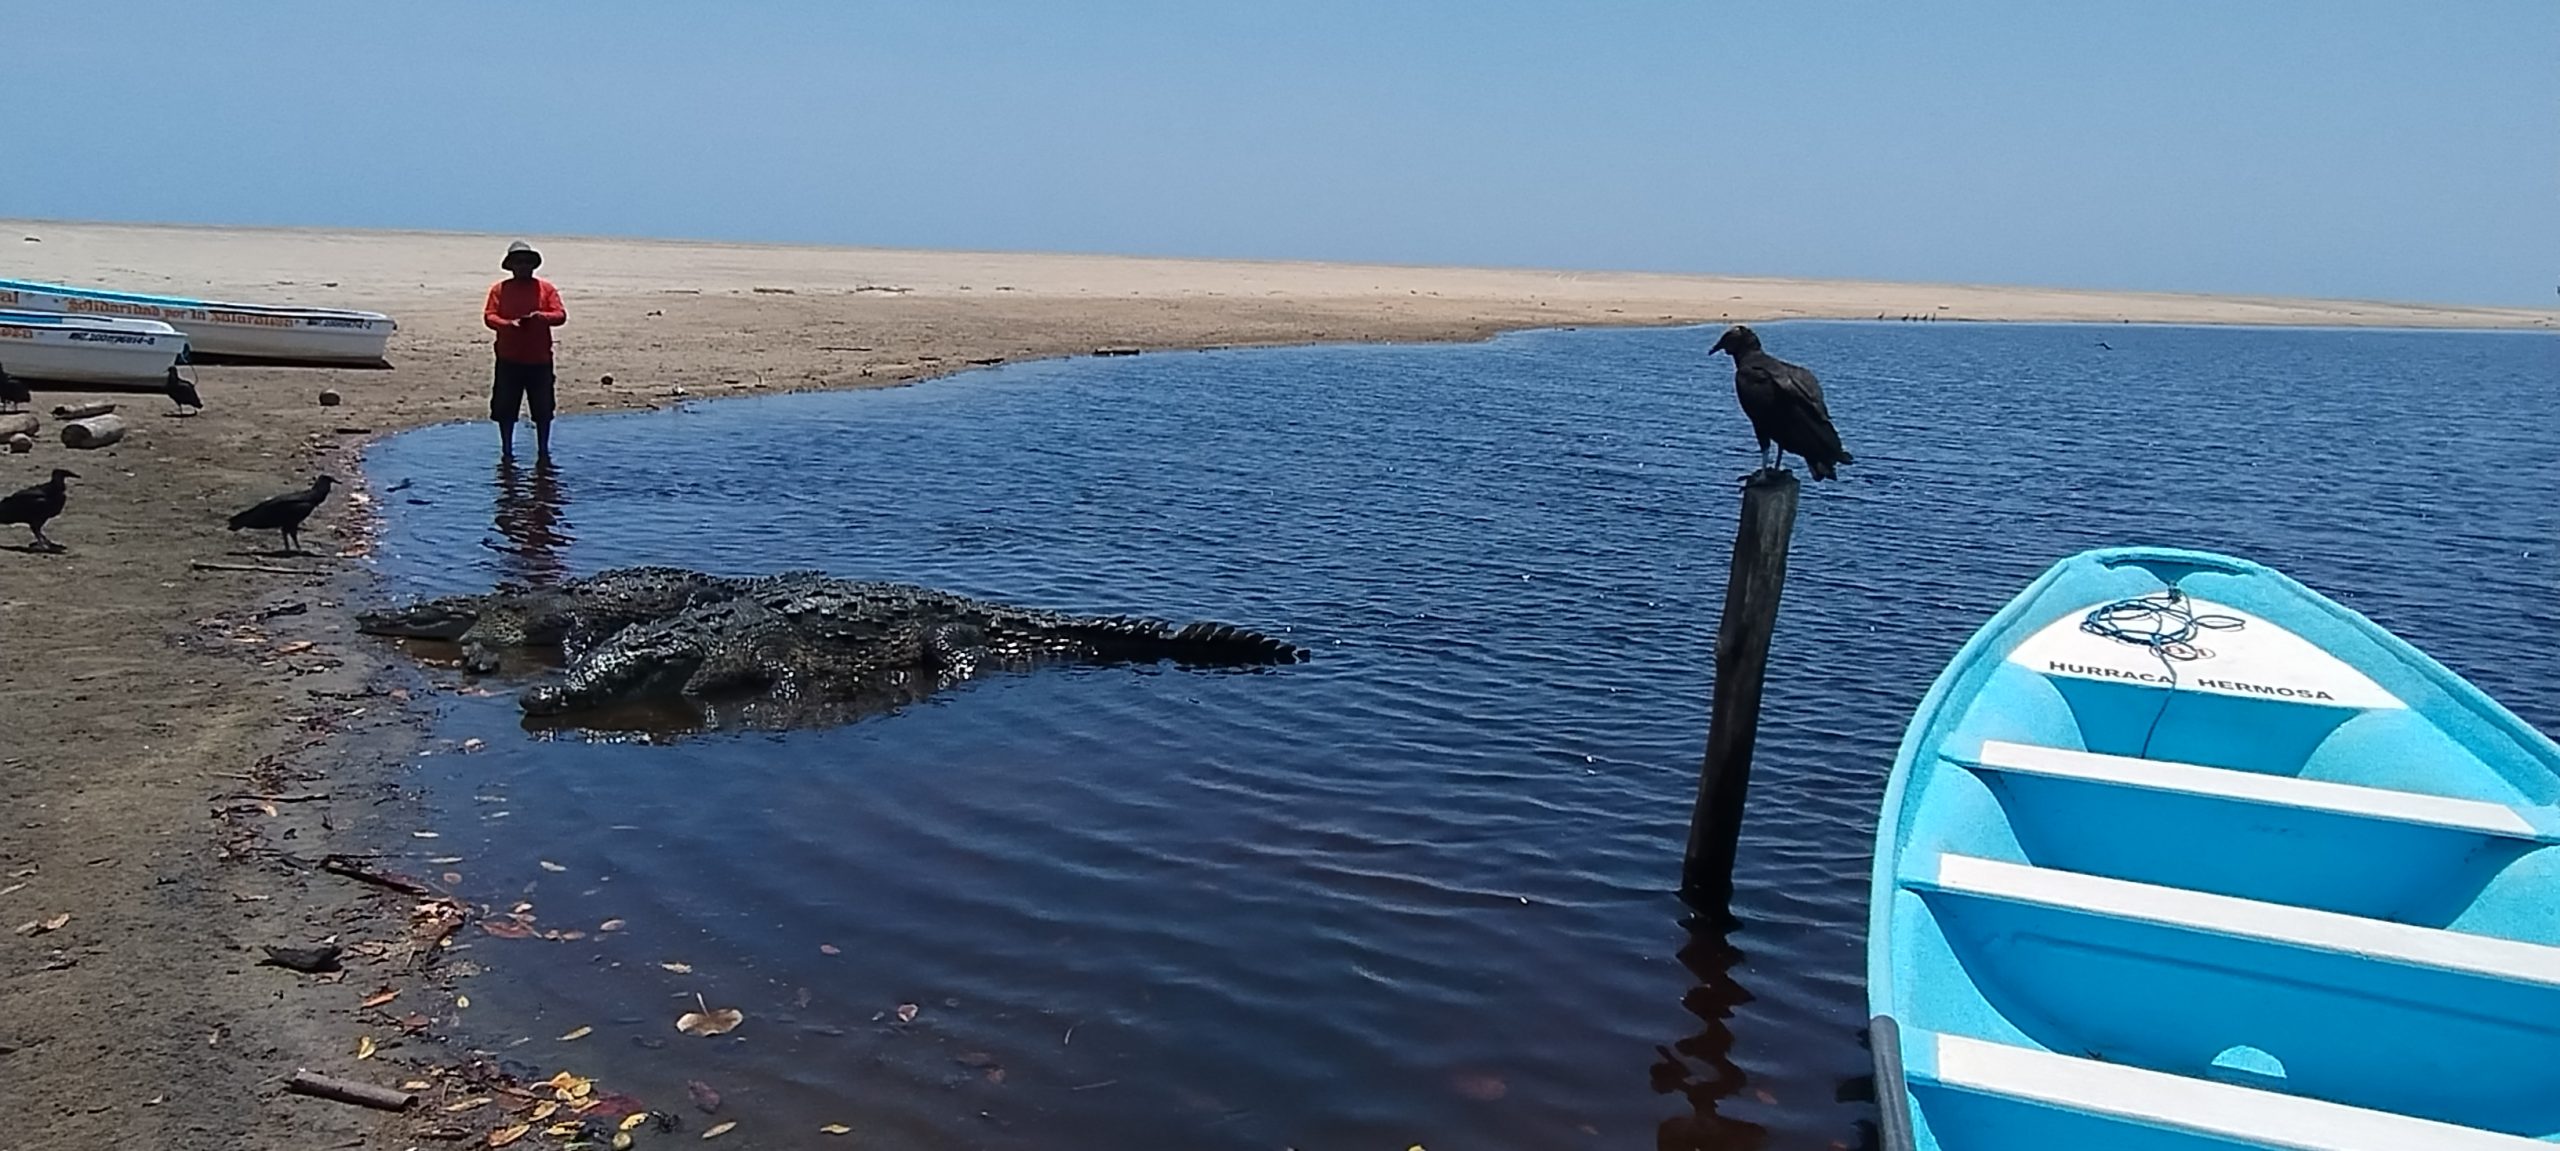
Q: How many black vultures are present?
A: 5